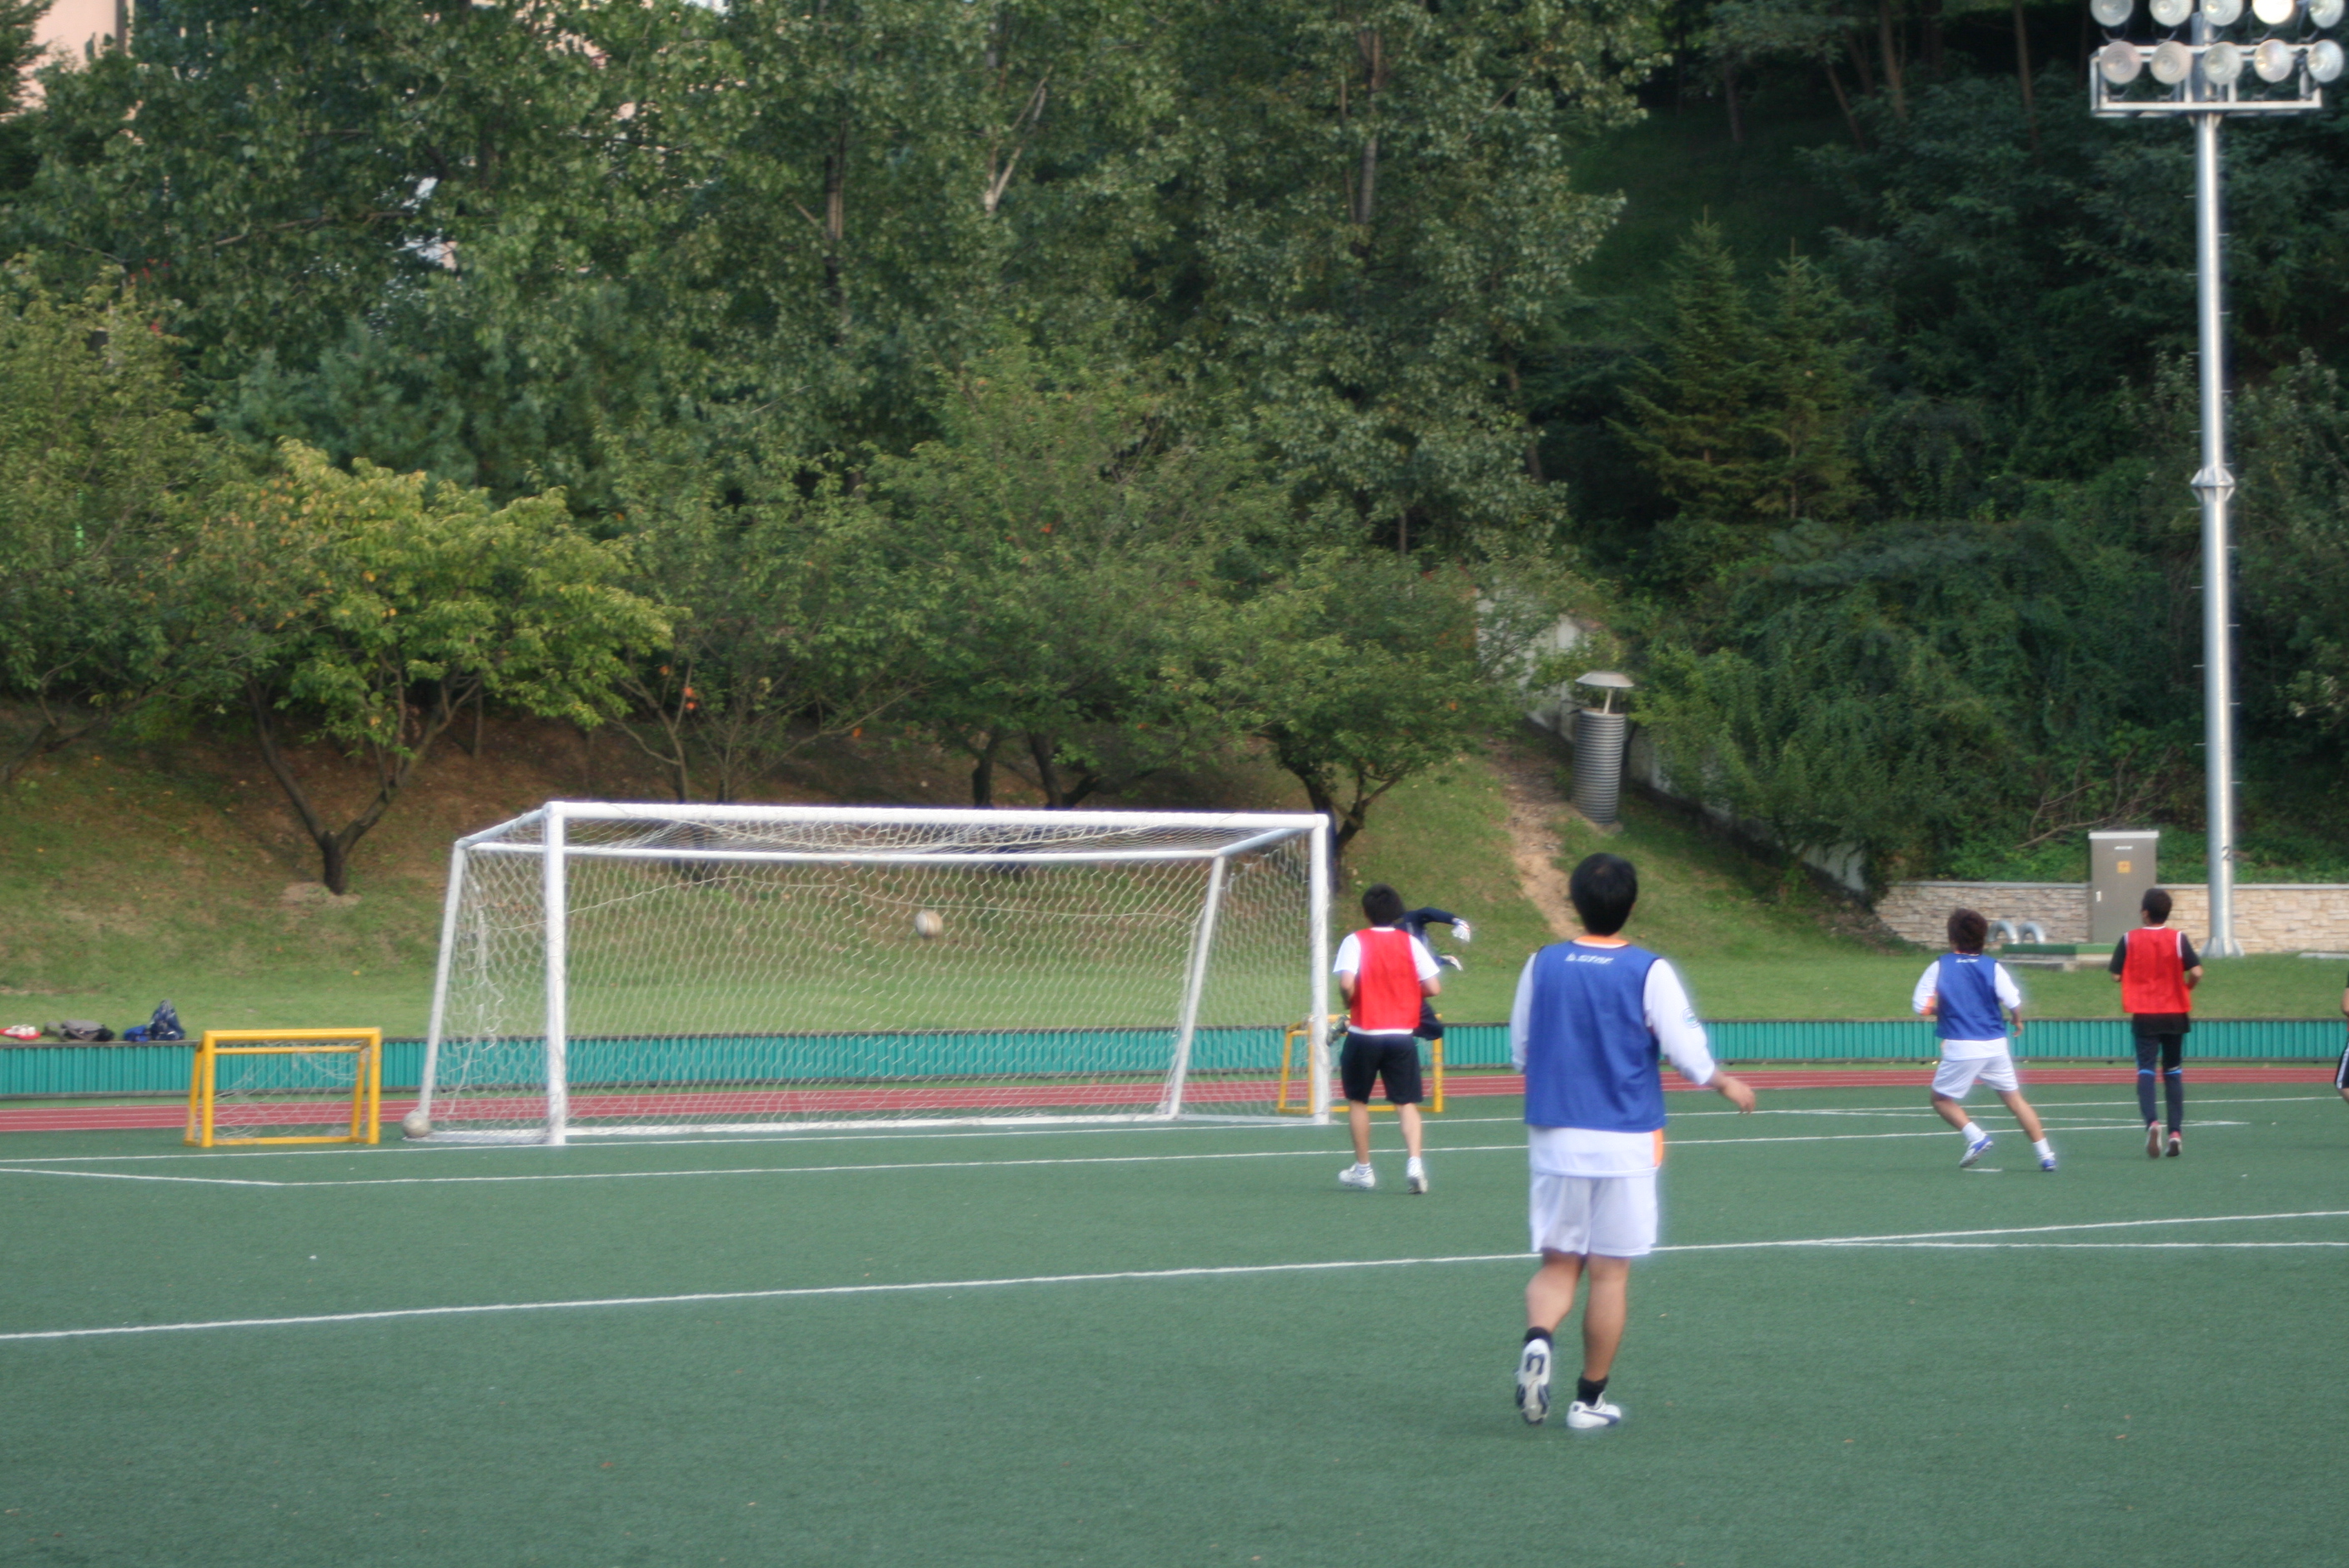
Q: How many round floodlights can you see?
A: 10